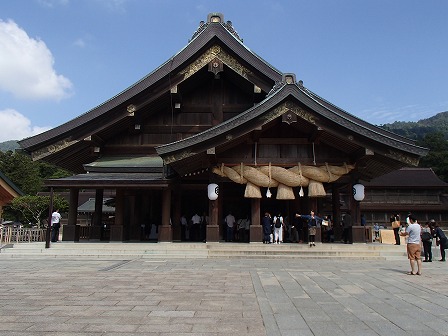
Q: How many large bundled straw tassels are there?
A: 3